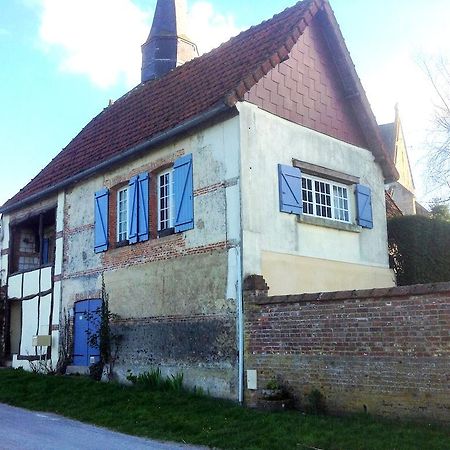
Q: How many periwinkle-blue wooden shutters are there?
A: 6